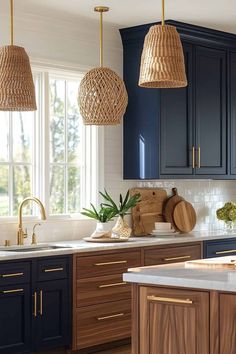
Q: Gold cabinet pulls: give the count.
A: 13